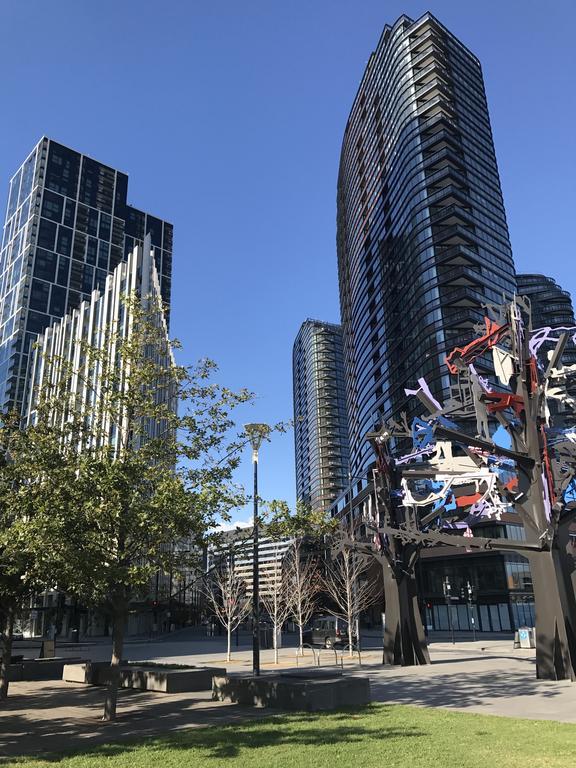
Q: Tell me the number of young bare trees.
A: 4